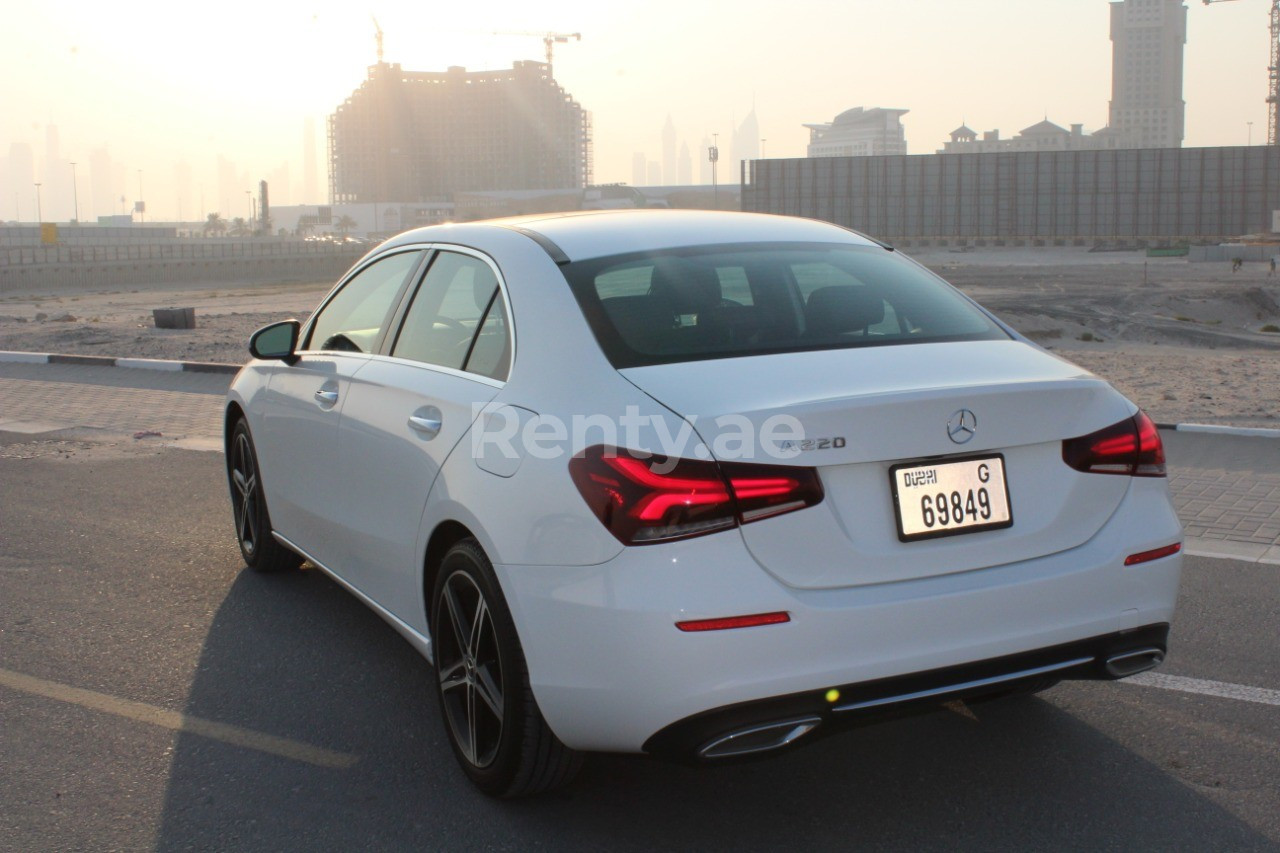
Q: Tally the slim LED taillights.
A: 2